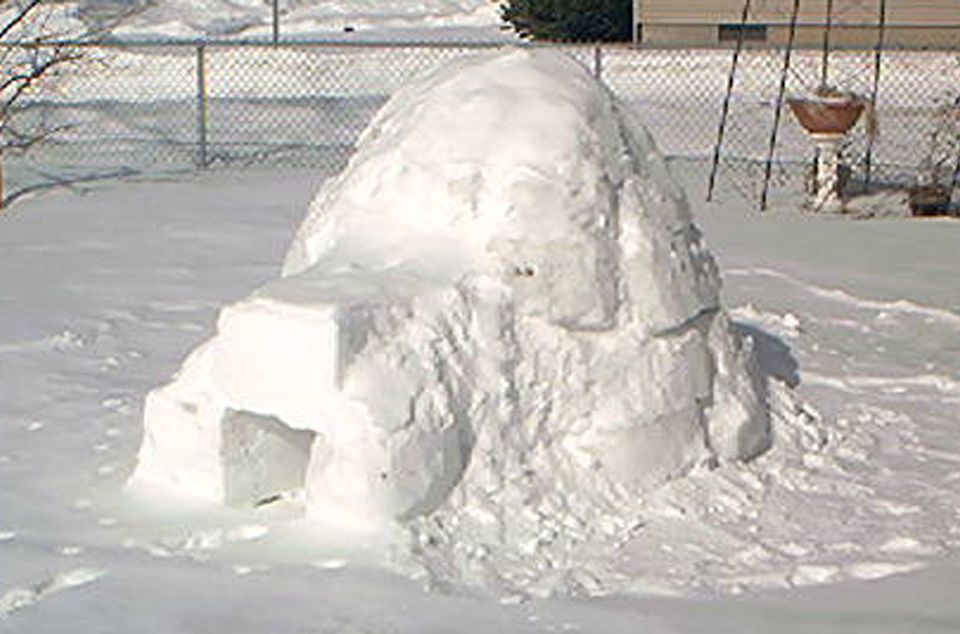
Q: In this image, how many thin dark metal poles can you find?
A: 4